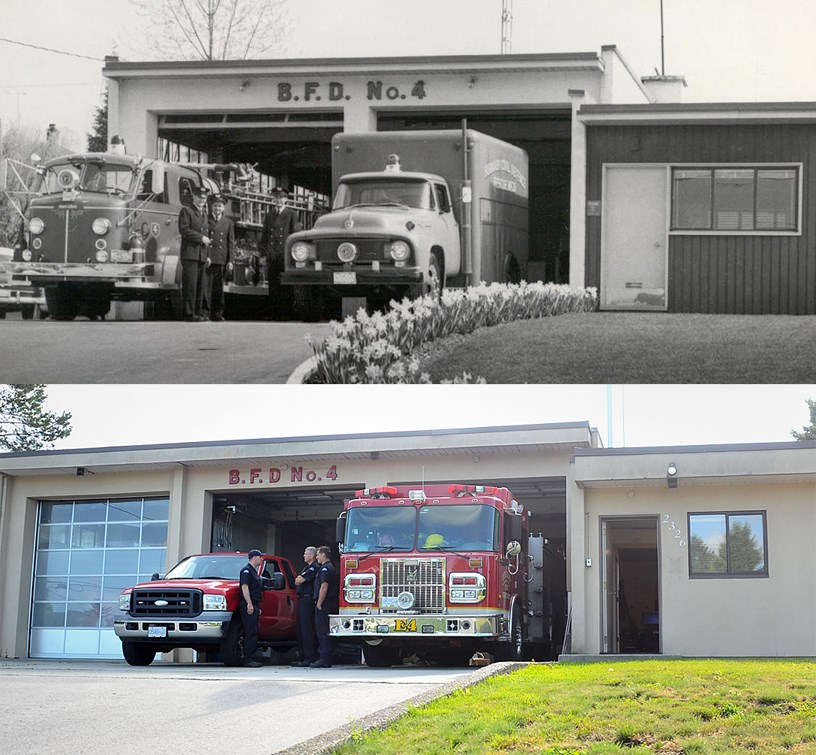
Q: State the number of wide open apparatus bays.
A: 4